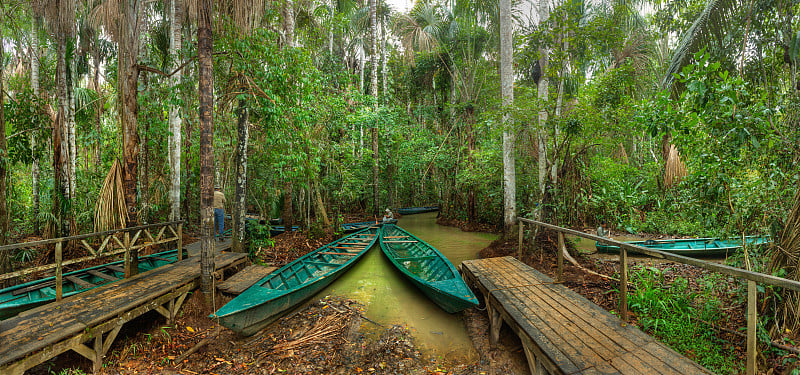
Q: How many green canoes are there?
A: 4